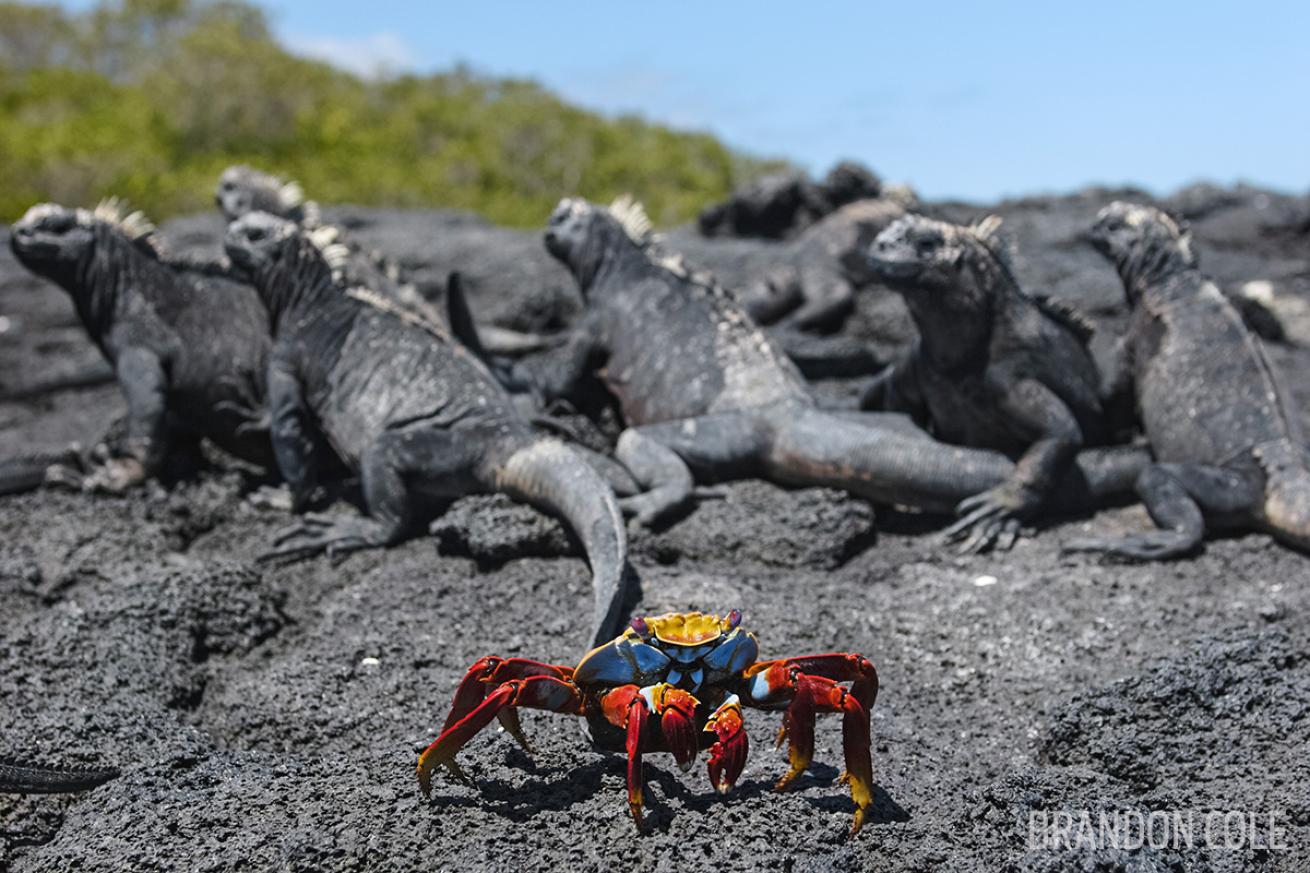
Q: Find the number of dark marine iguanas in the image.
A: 7